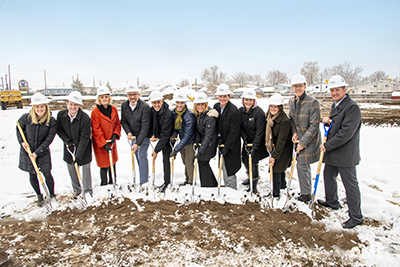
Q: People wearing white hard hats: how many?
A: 12